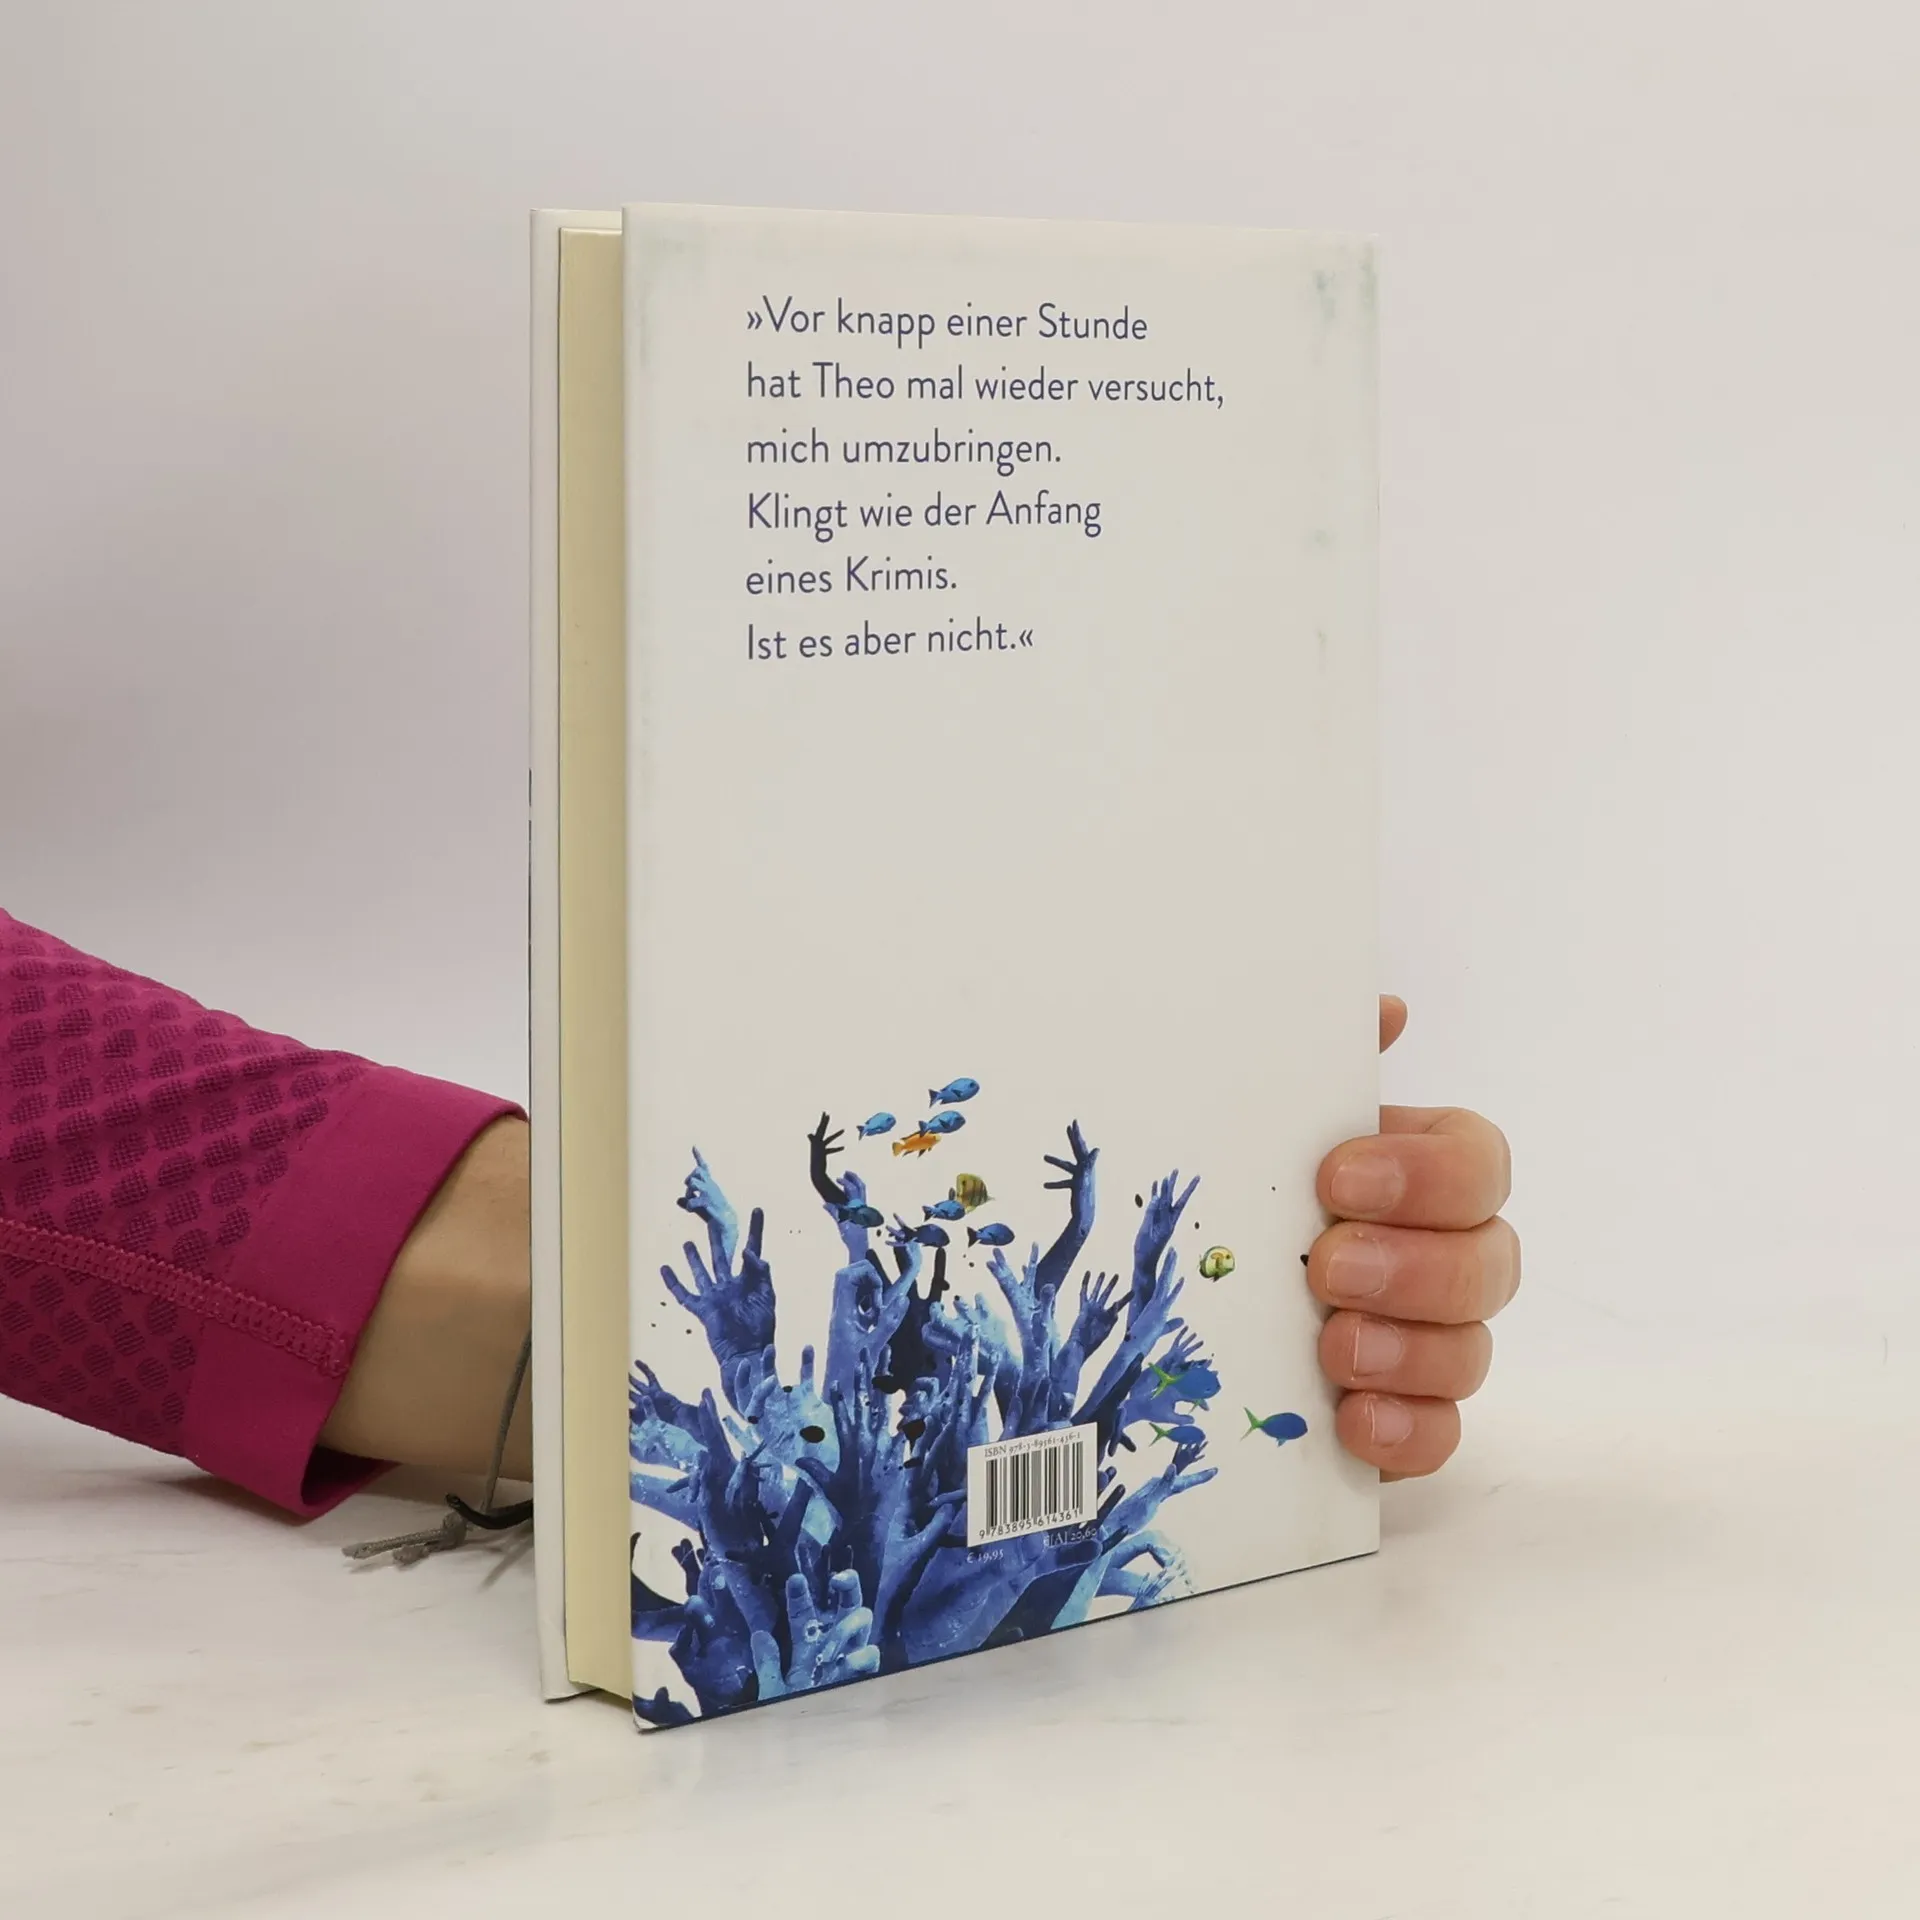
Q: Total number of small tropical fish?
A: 13